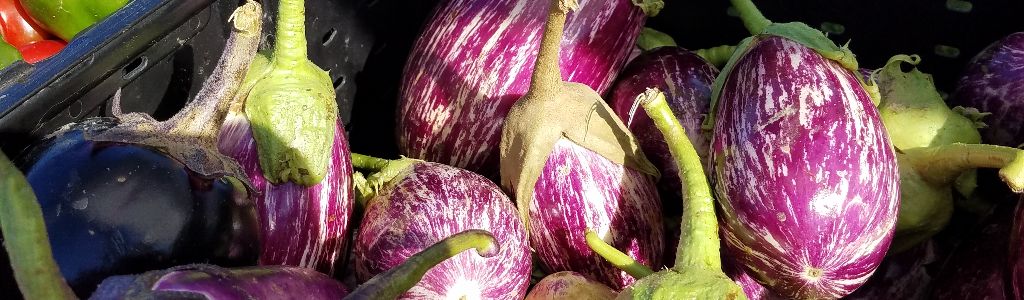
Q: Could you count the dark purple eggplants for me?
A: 1